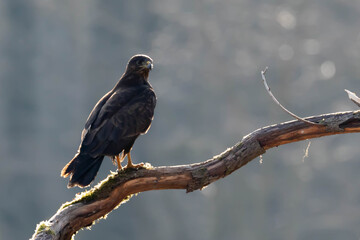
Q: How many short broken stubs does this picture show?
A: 1